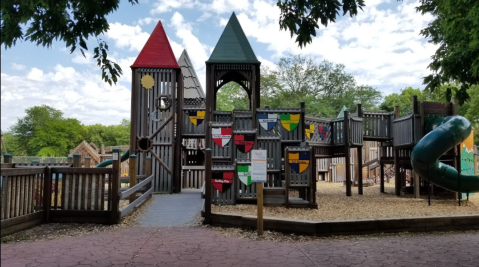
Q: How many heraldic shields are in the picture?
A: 10